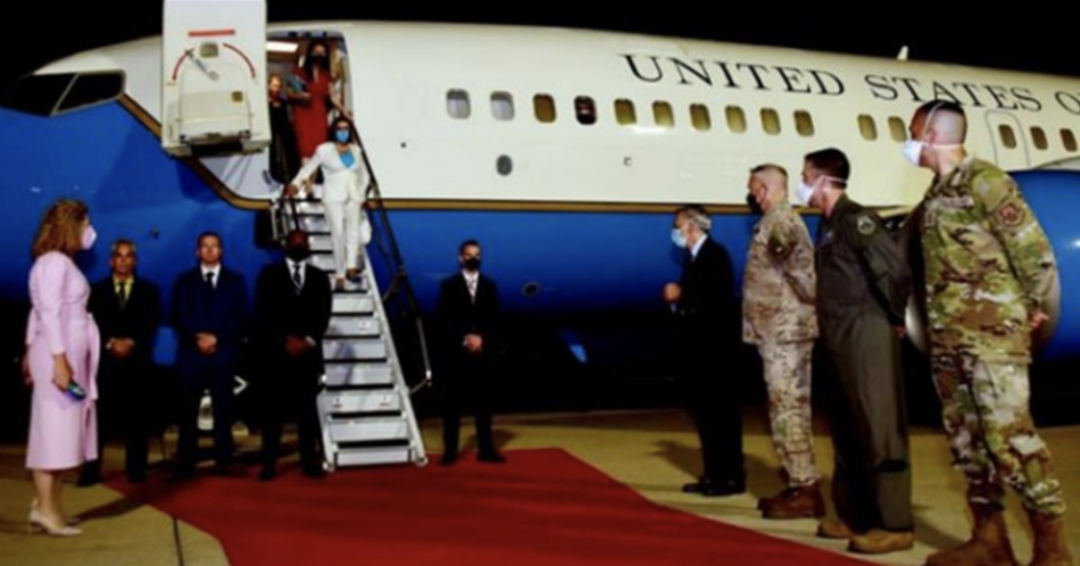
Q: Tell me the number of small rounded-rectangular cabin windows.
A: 15